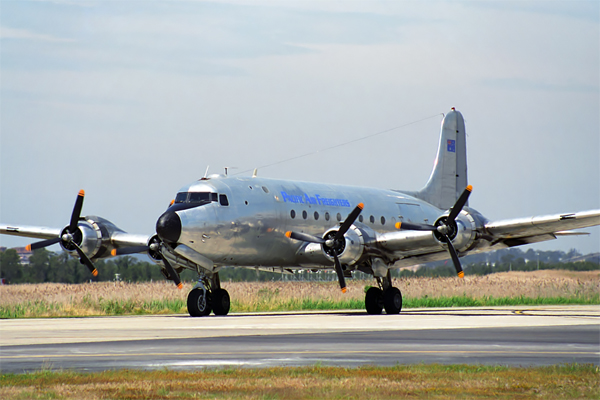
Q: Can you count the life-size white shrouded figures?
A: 0